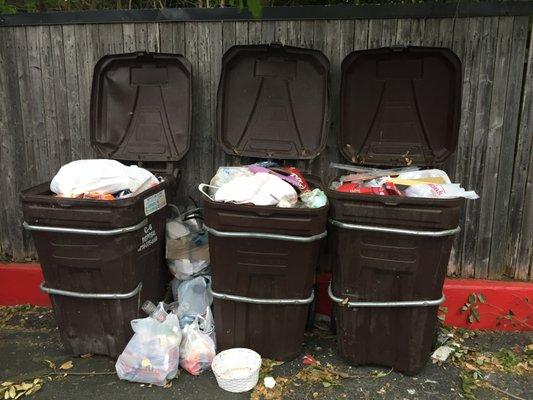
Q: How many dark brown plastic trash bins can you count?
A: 3